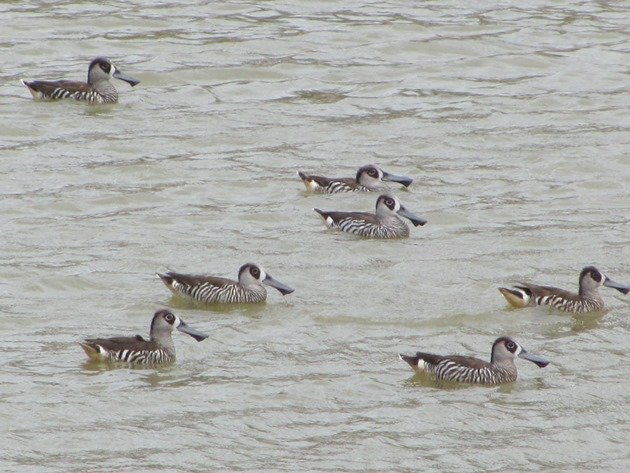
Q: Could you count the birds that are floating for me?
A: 7